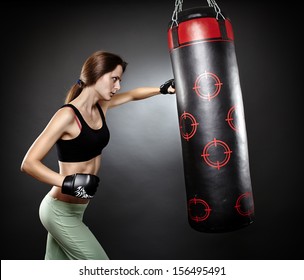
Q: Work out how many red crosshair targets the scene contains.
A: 6